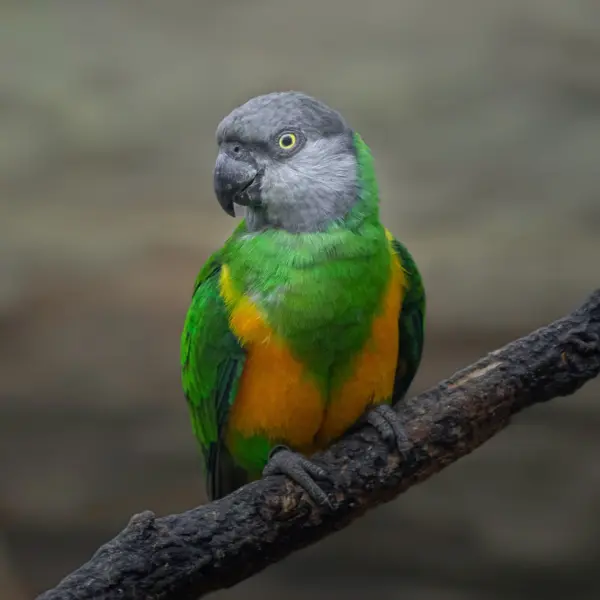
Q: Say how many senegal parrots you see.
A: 1